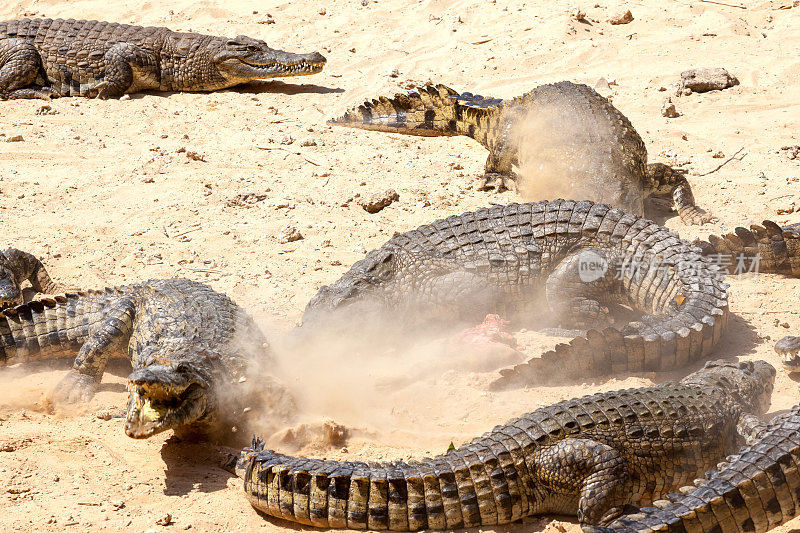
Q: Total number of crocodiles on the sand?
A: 9